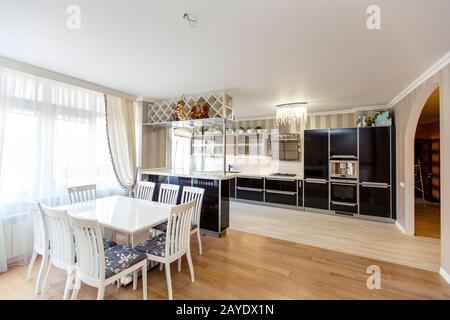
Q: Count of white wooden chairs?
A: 8